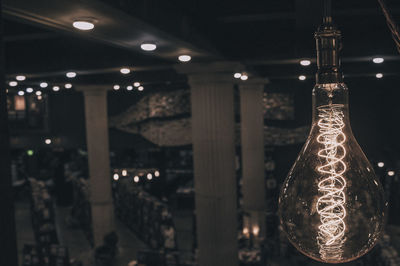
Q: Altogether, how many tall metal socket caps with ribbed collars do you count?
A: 1